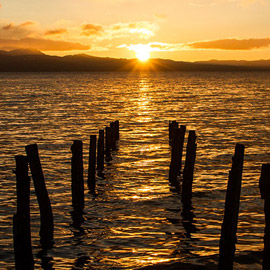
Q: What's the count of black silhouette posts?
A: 13